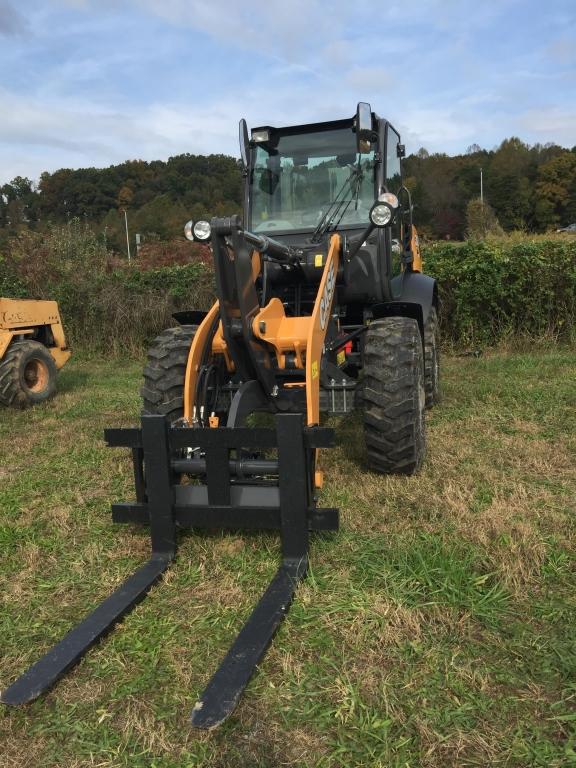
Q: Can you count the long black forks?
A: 2